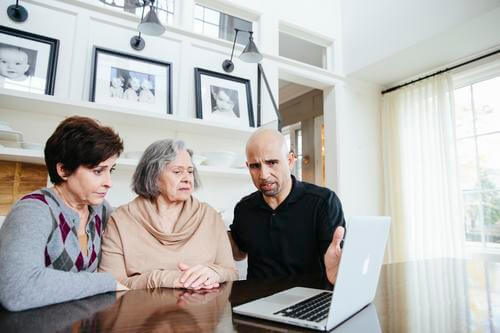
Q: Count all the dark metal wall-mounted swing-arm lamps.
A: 3